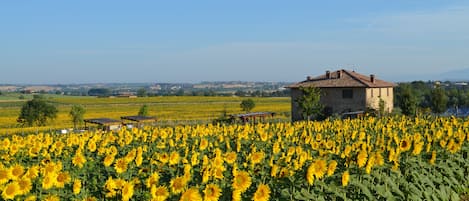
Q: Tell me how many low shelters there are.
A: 3